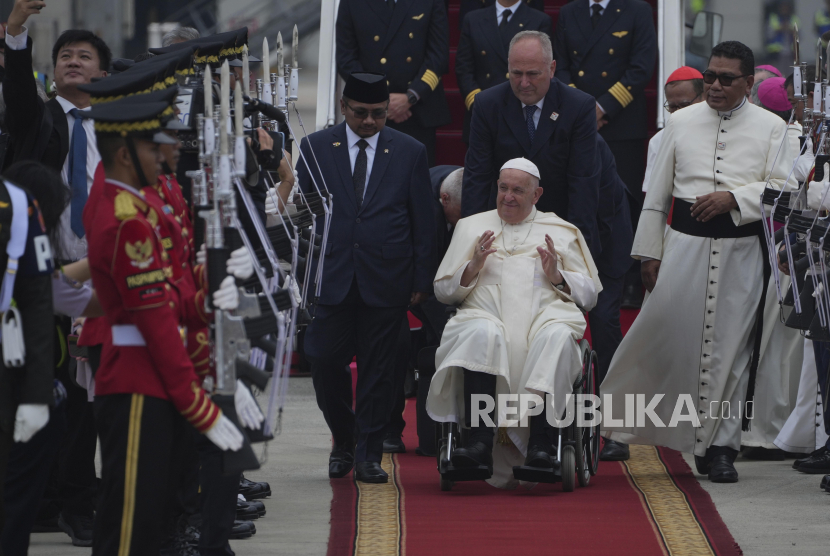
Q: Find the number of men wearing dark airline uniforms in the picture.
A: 3